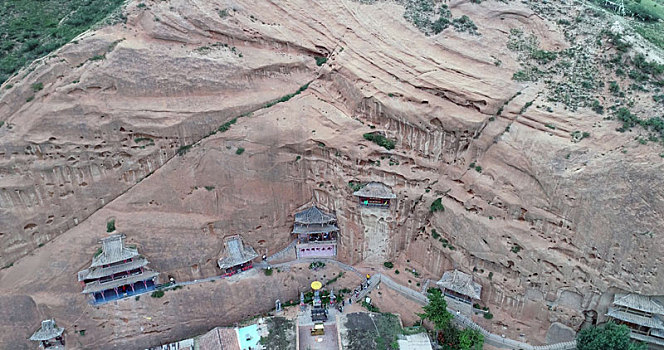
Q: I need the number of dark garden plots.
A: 2